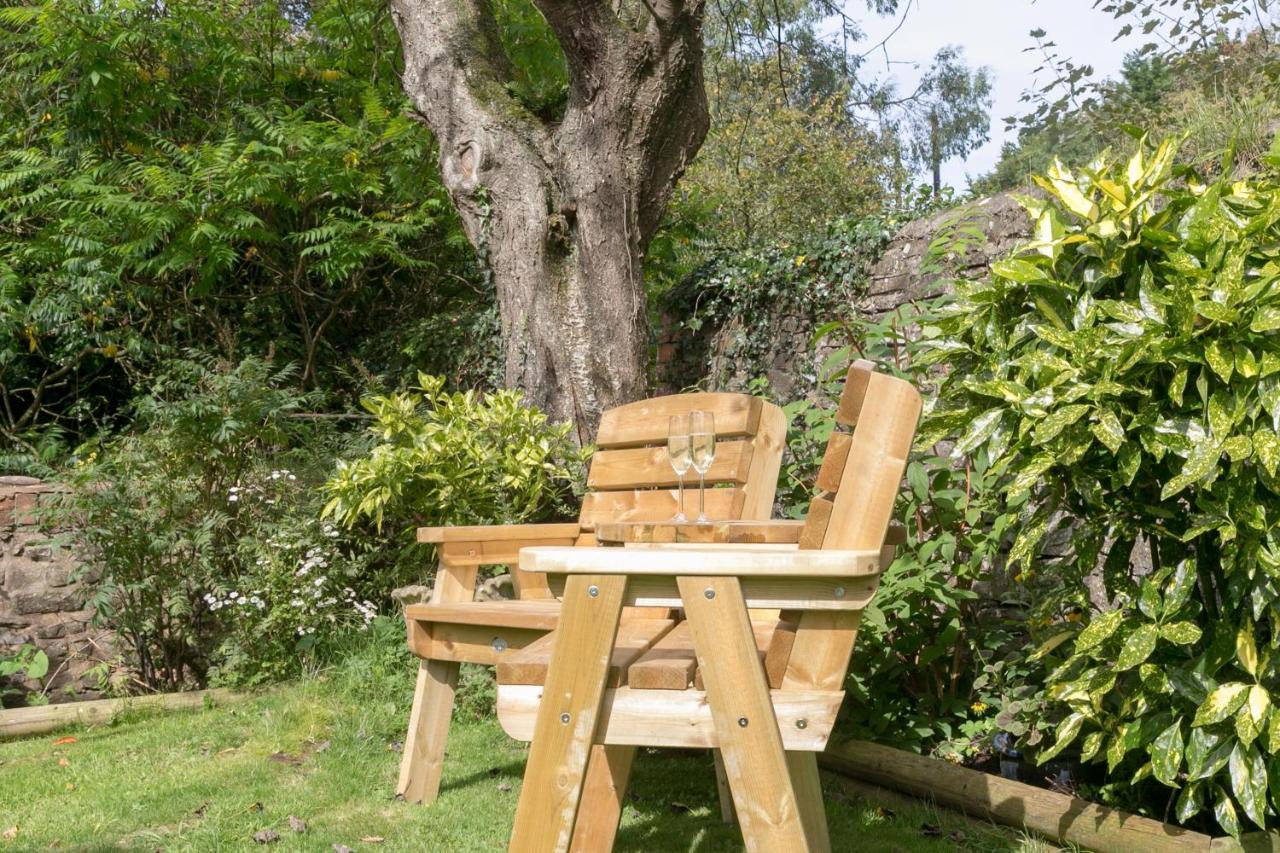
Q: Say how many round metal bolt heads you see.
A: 7